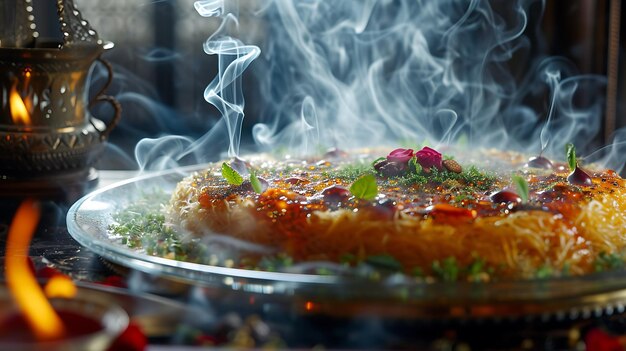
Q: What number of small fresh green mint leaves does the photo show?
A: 5